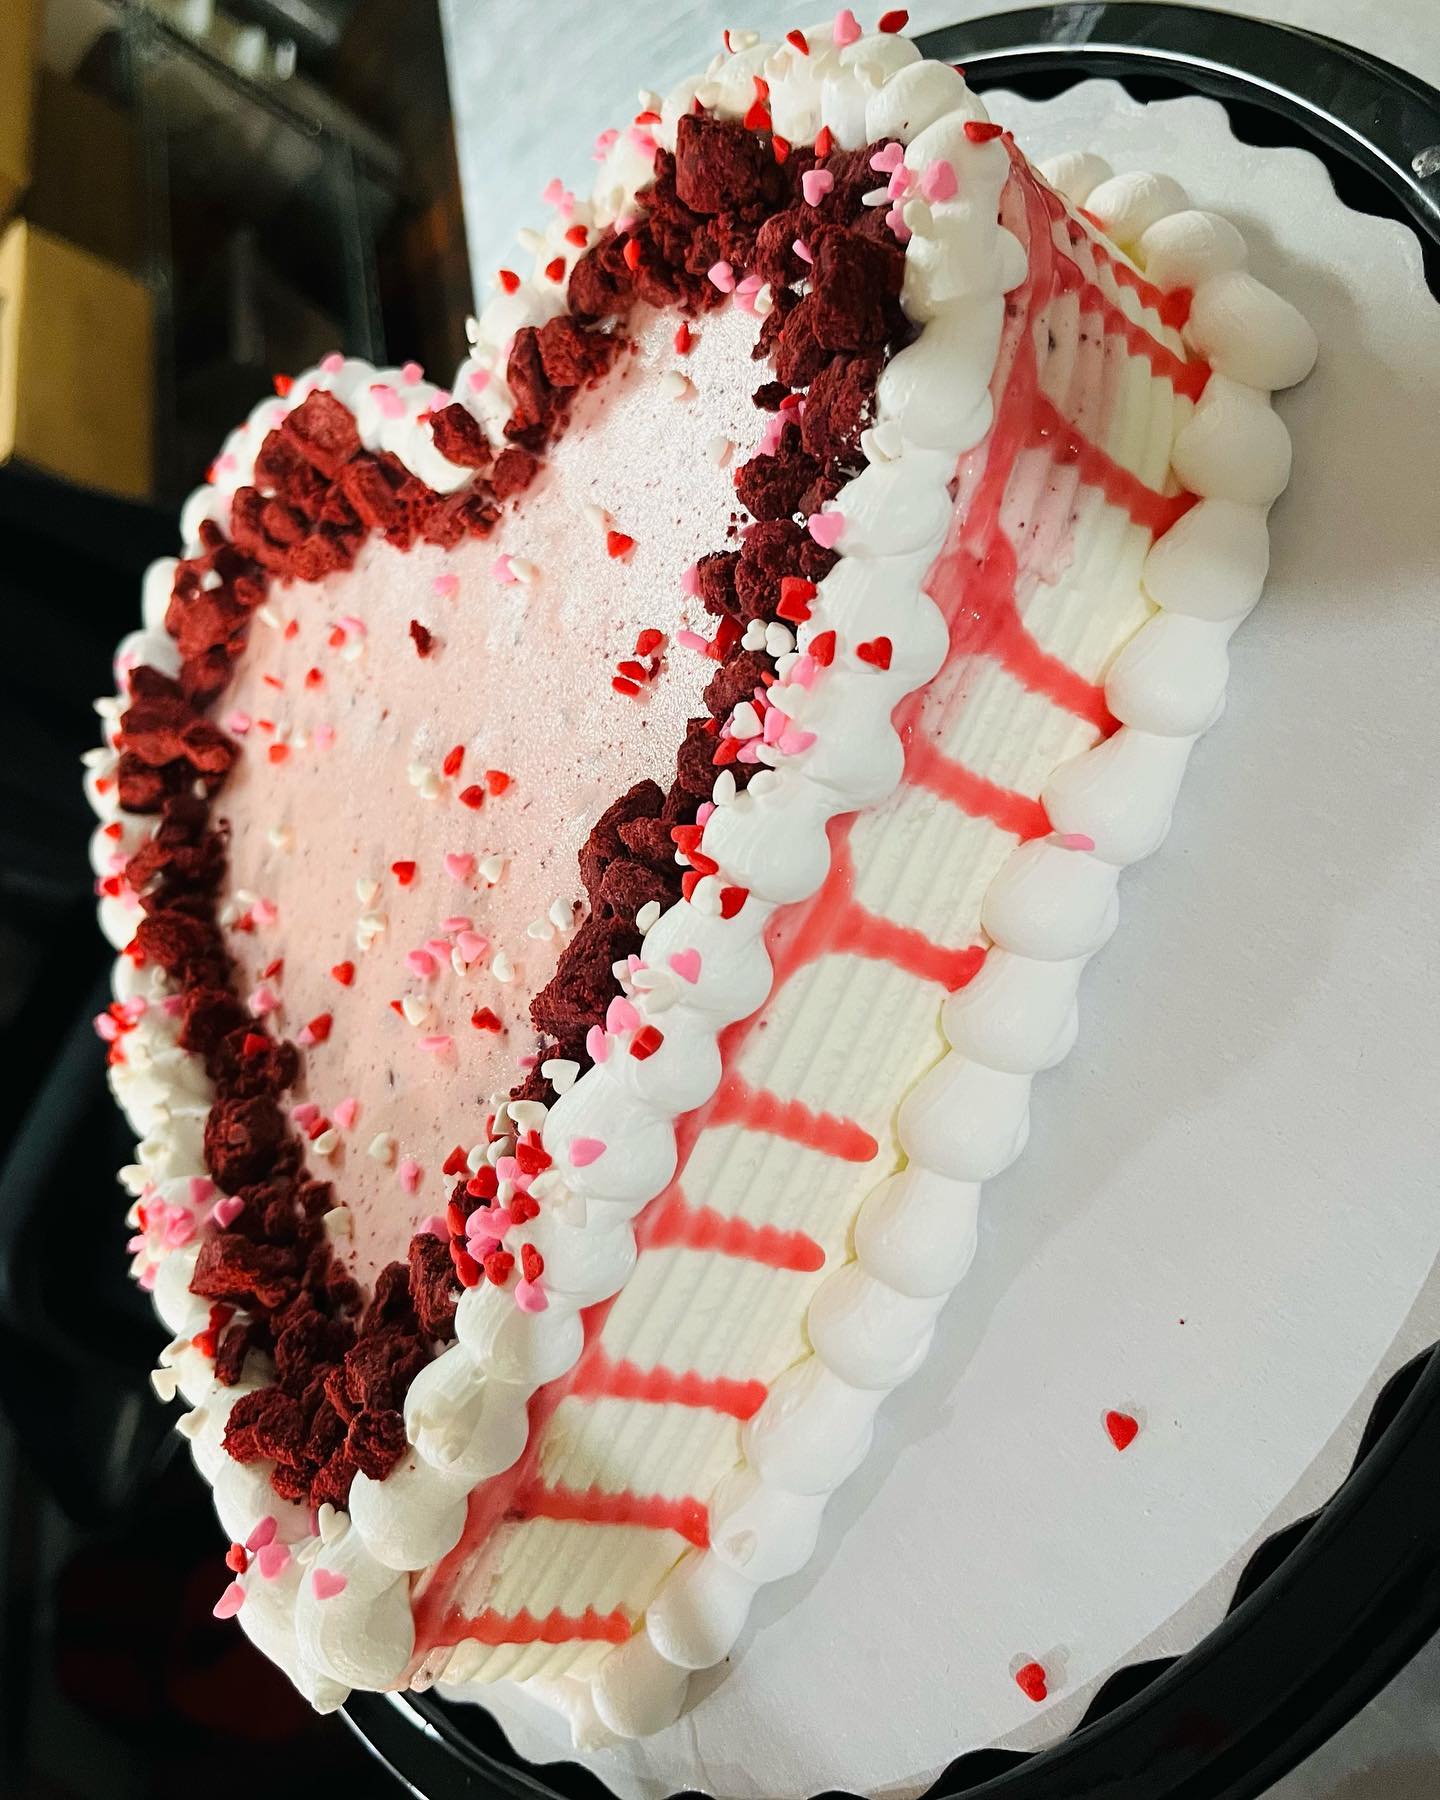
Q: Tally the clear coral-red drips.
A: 11